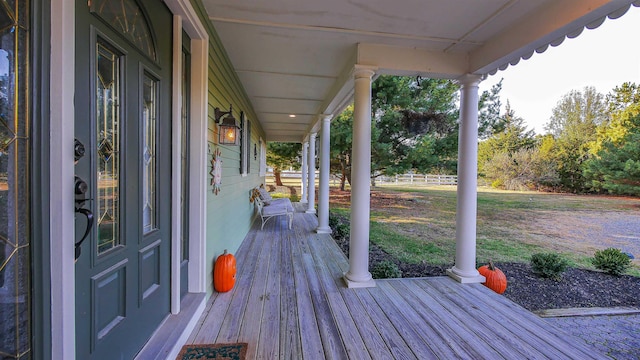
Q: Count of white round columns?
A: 5